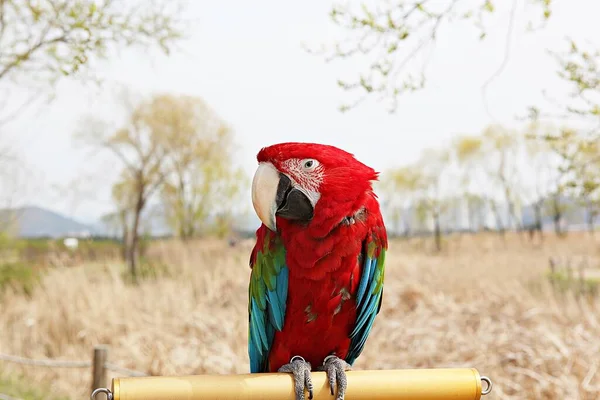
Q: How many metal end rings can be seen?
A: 2